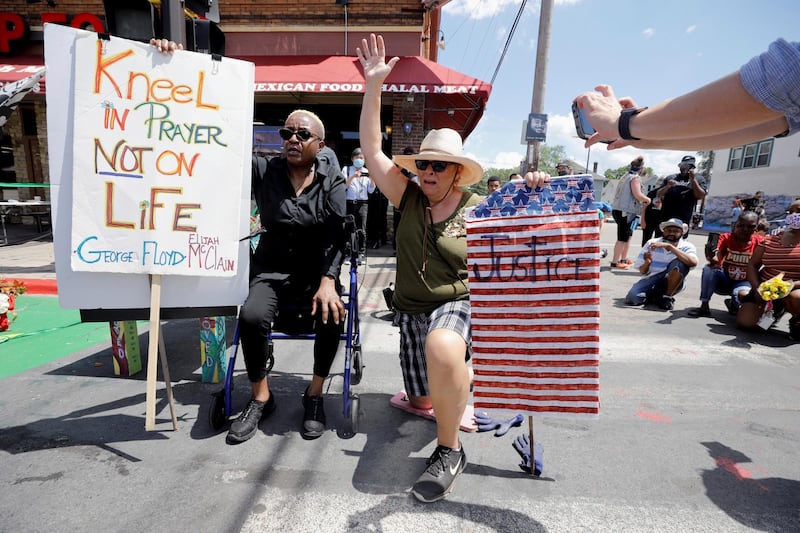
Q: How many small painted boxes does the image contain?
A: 2